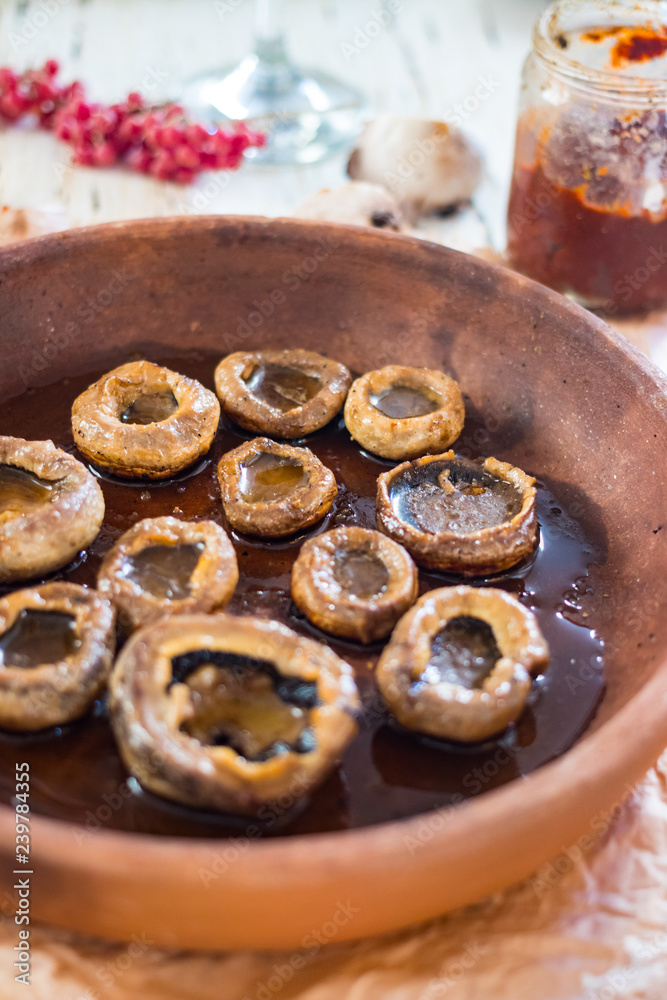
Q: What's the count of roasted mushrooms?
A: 11